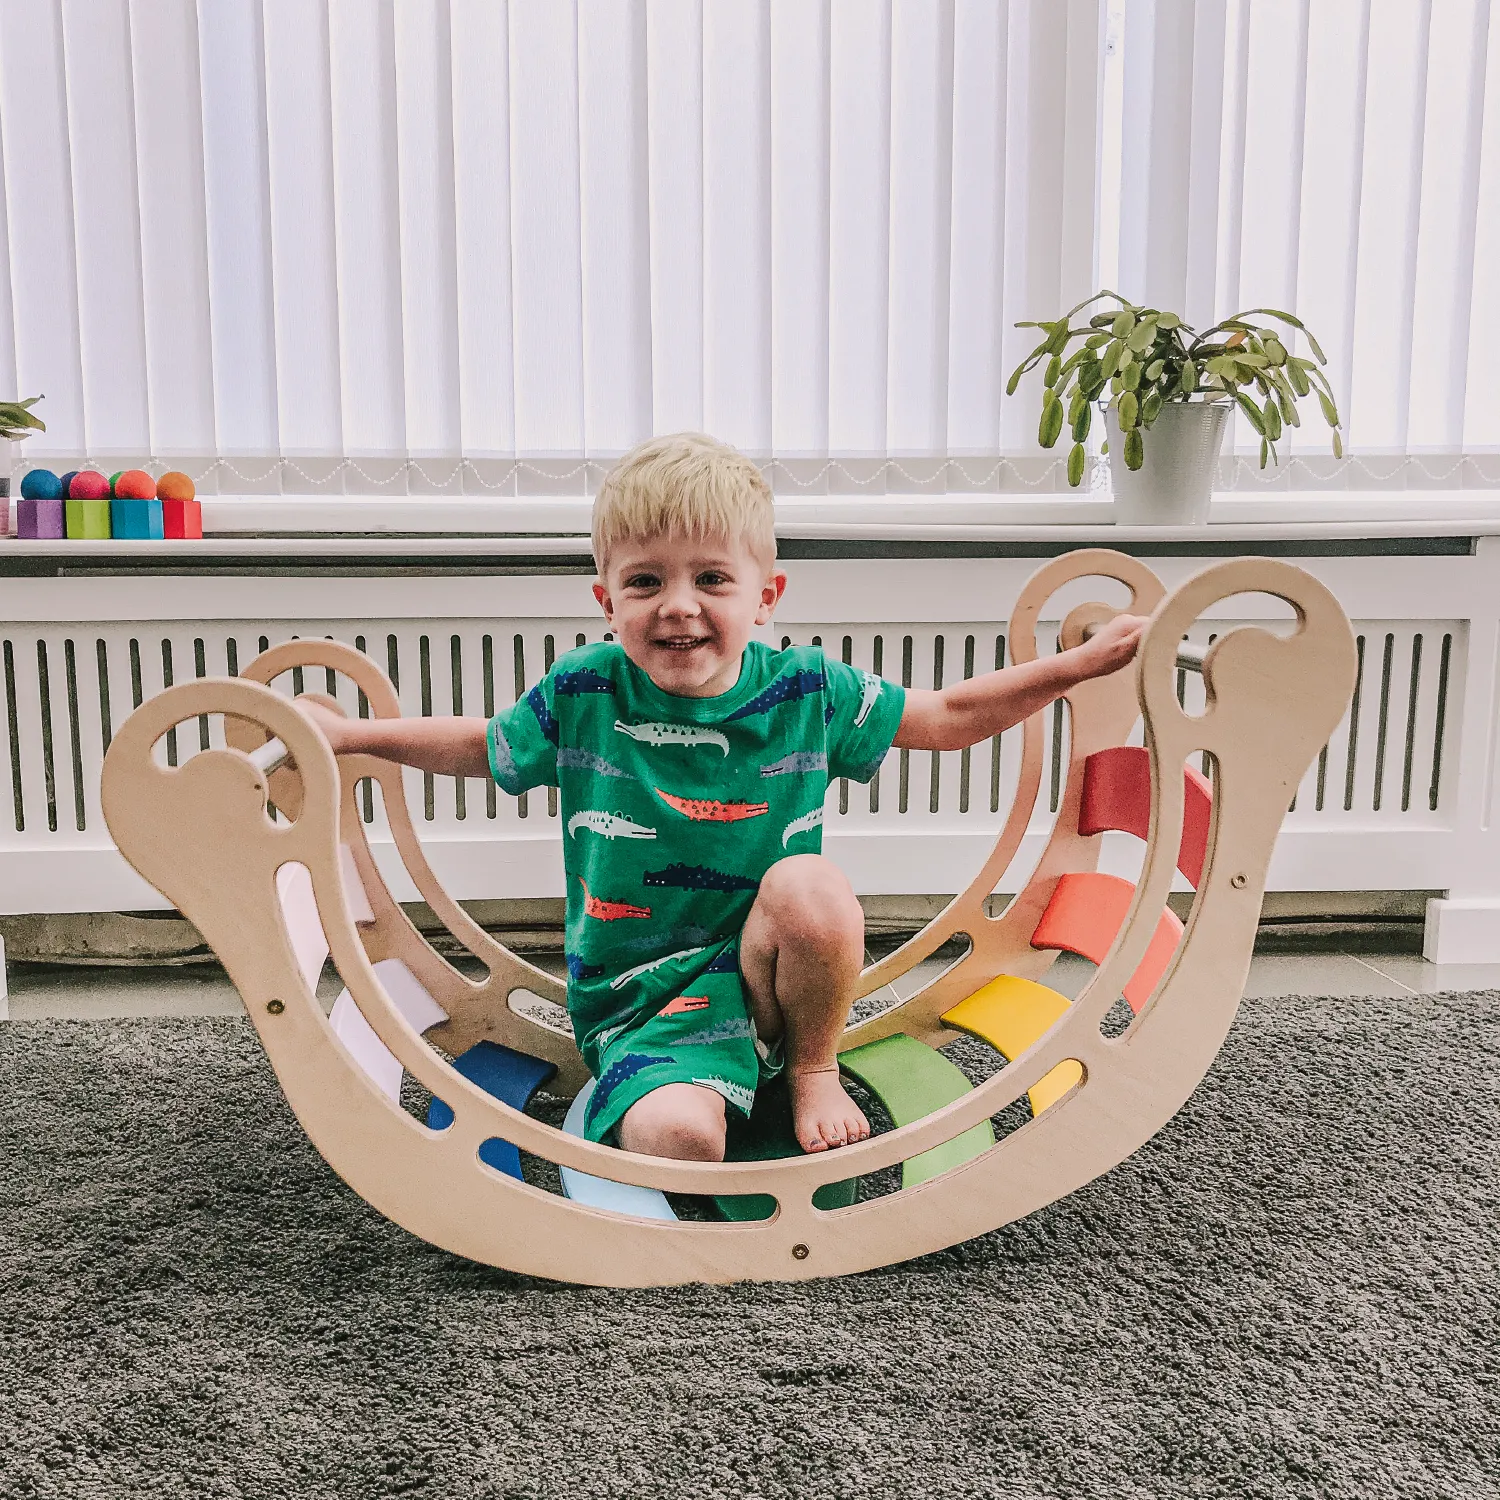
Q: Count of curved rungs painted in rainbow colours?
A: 9